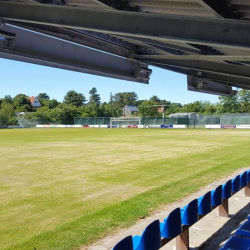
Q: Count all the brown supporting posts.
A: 3